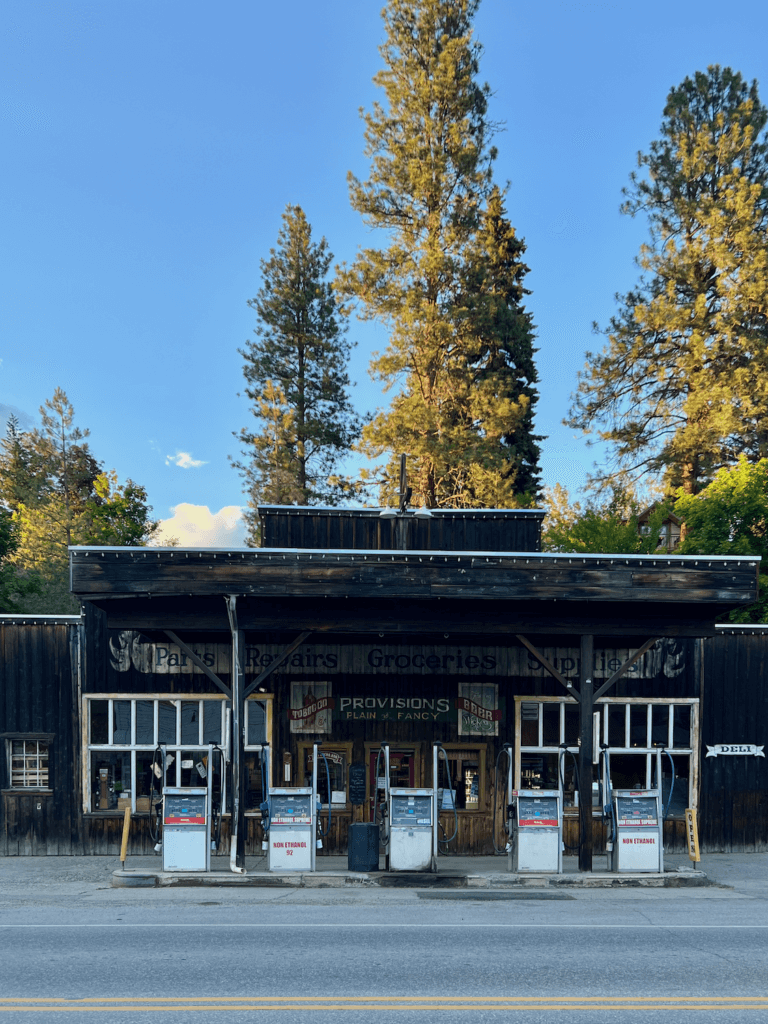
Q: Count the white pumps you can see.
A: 5